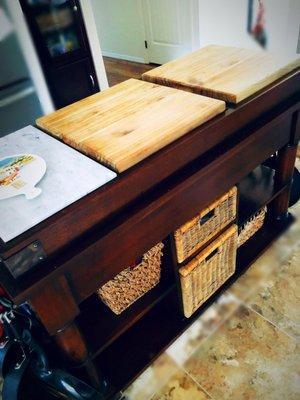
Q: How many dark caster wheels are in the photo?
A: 0